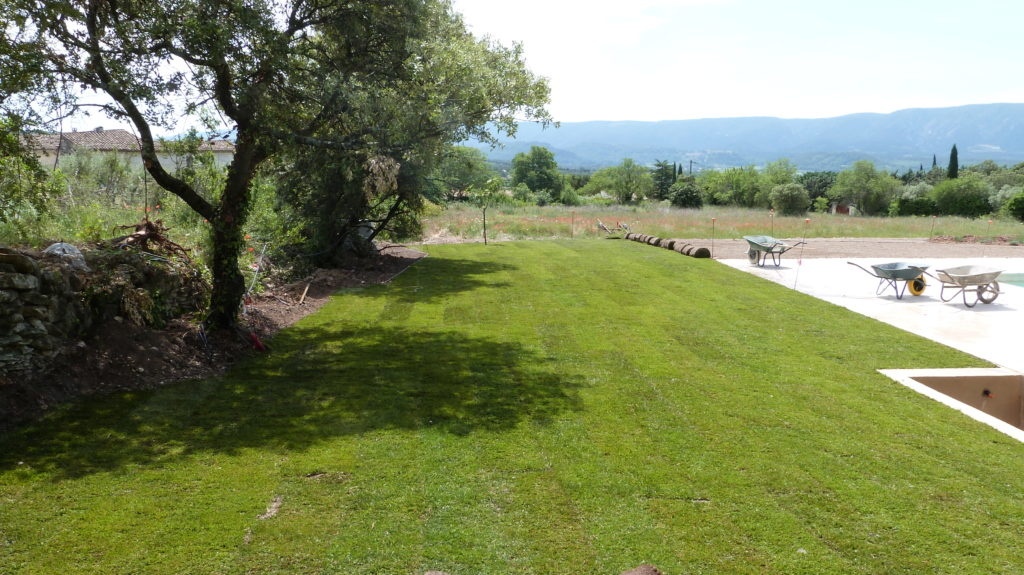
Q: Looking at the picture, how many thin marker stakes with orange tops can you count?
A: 6